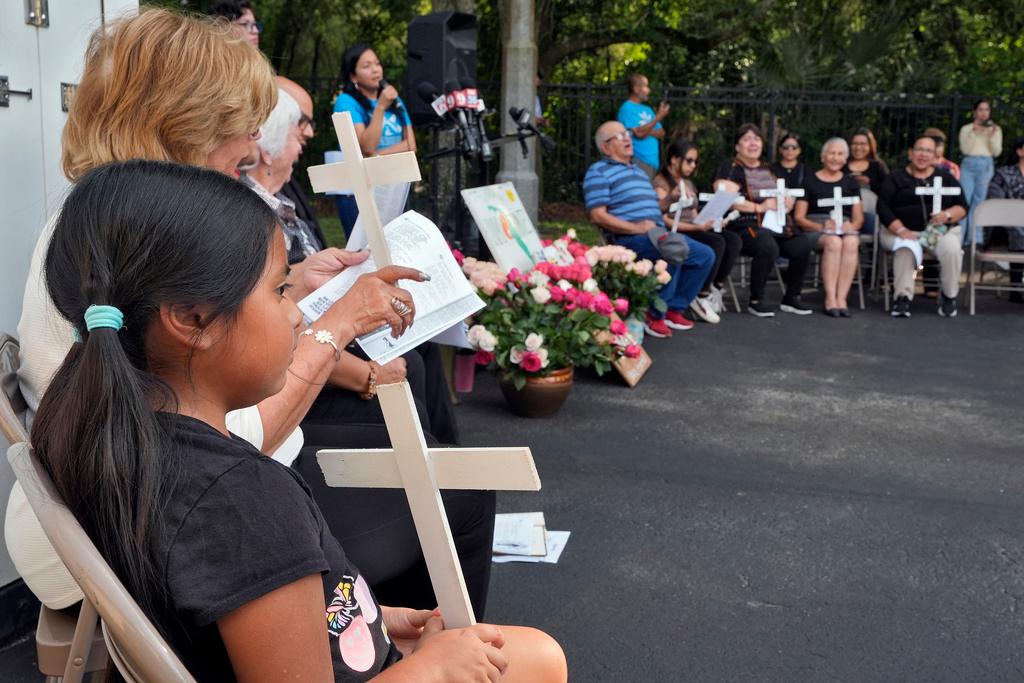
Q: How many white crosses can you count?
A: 7